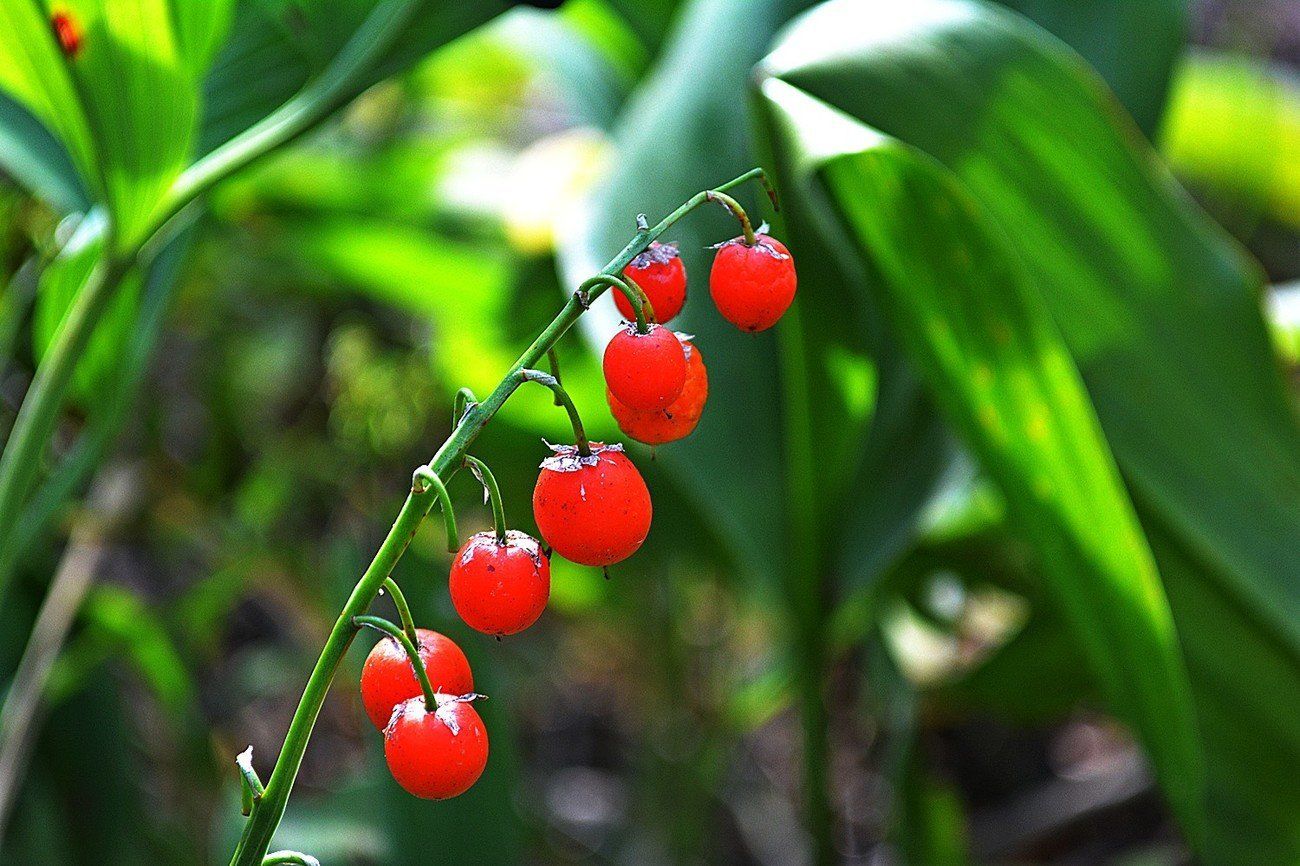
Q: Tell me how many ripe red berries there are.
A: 8